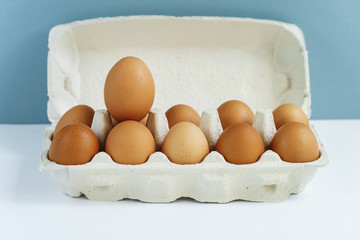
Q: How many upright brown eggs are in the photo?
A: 1